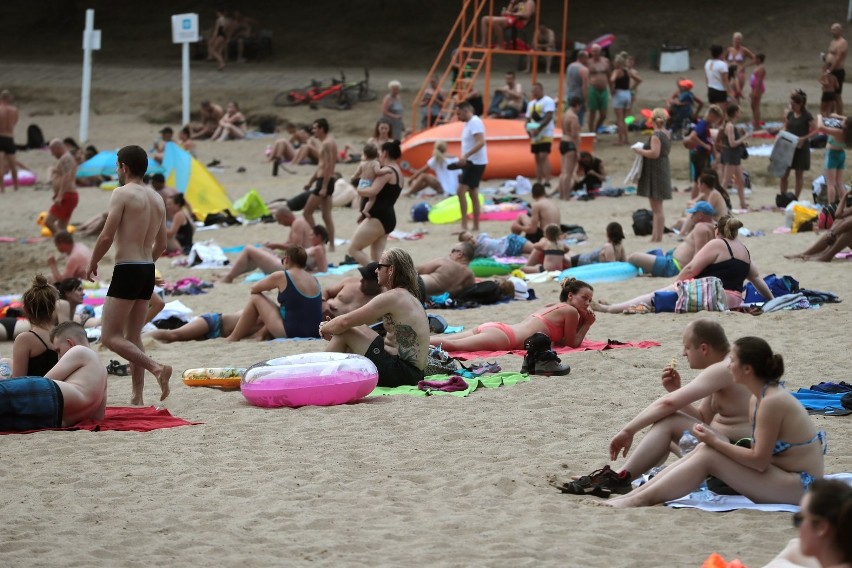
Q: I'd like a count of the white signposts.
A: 2